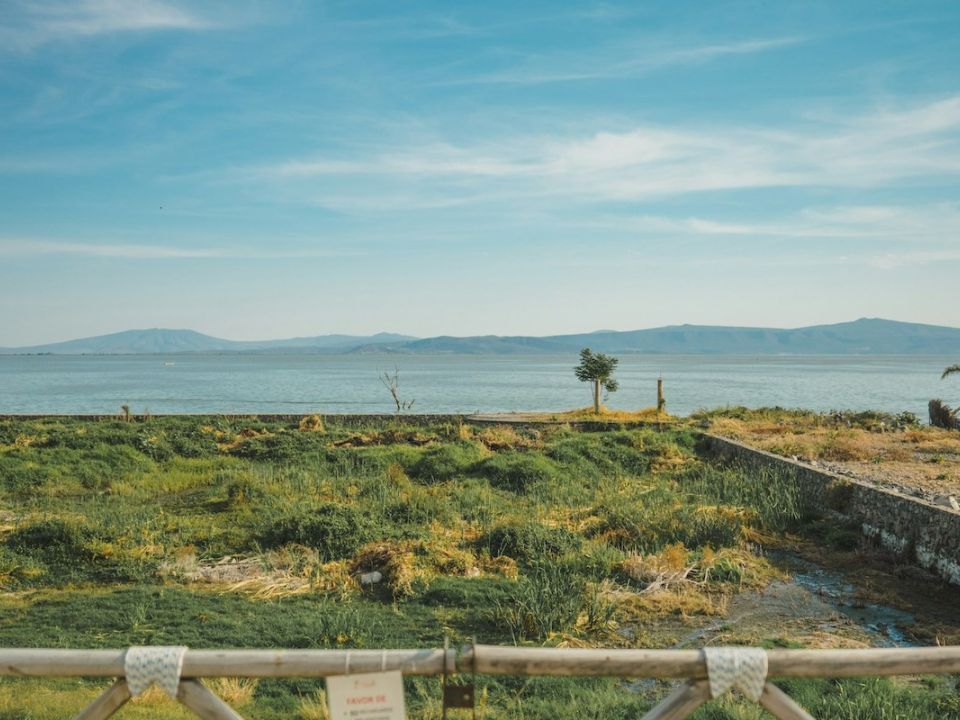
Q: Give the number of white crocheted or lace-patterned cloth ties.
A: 2